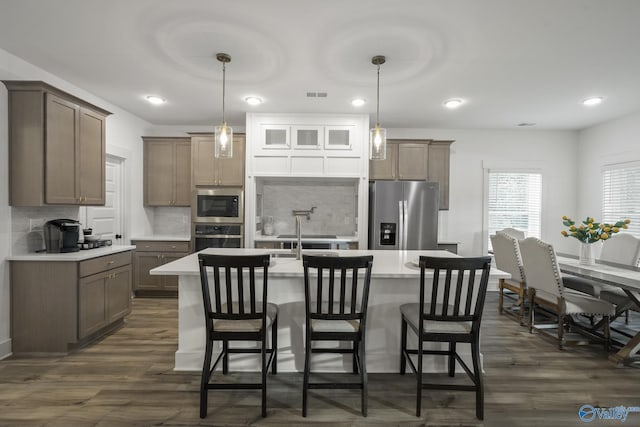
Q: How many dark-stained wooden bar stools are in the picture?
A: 3